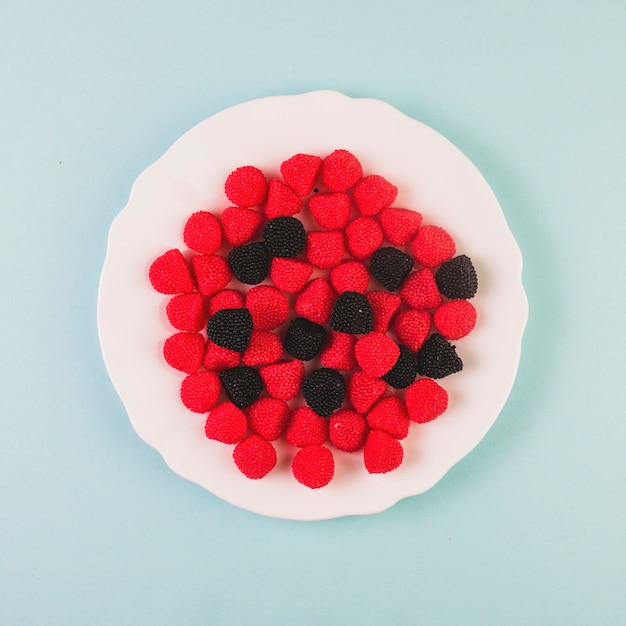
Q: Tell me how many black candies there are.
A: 11